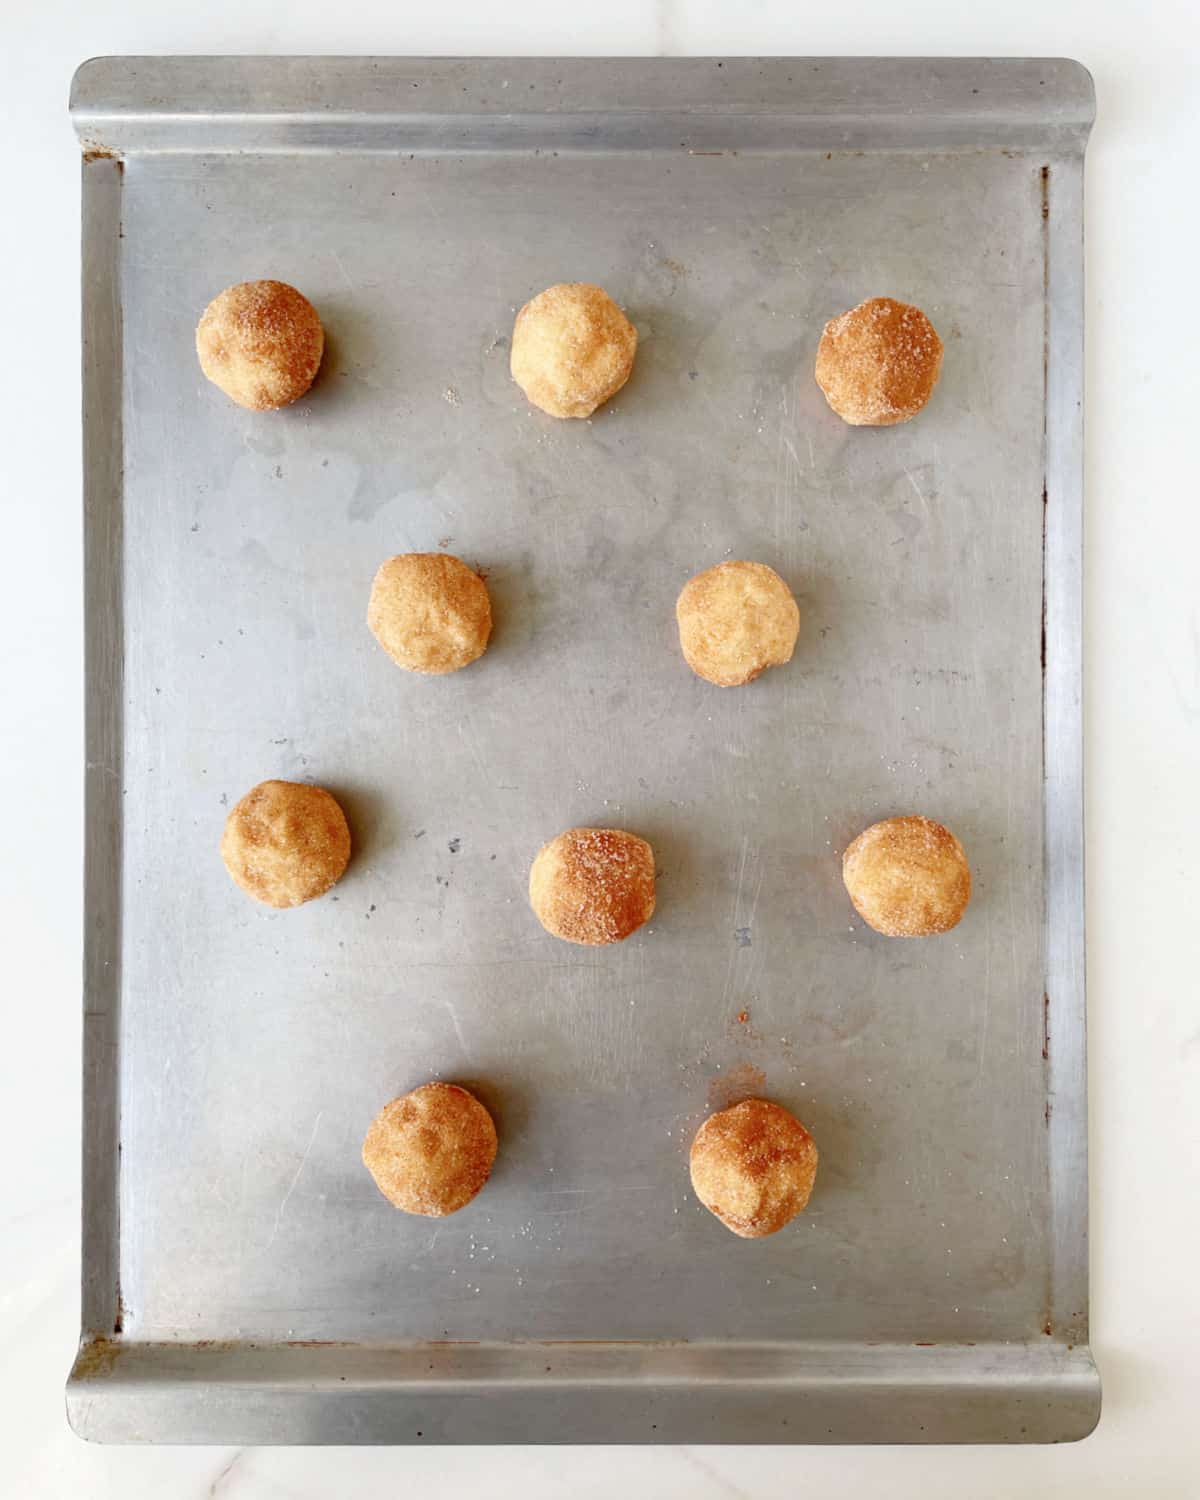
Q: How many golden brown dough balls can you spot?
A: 10